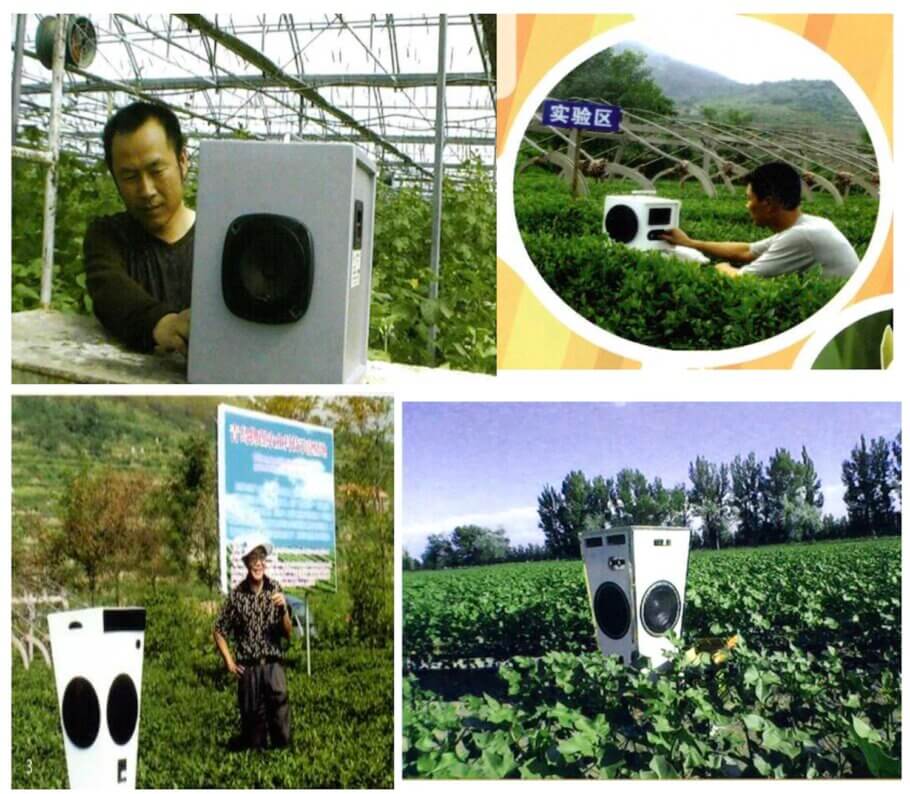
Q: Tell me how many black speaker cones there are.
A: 6